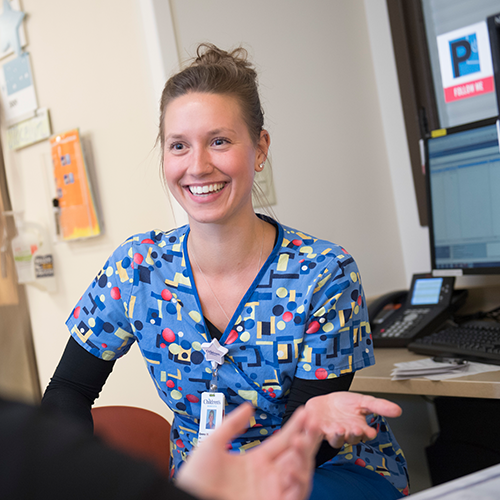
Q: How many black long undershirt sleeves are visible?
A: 2